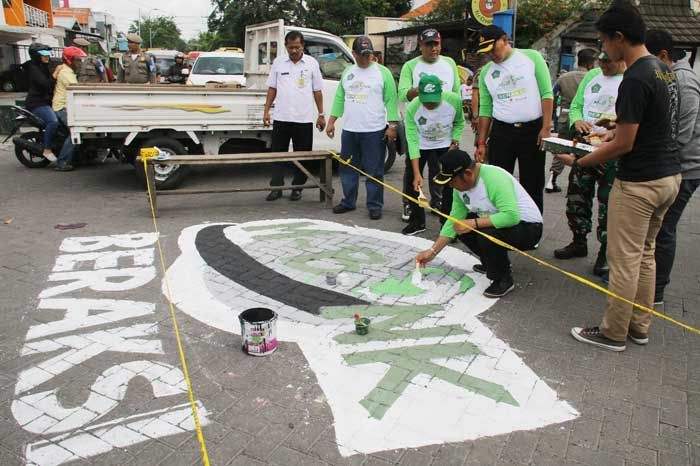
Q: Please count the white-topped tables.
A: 0